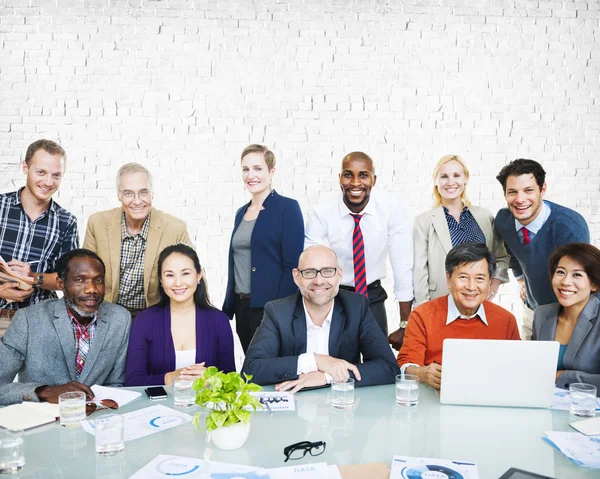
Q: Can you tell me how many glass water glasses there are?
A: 7